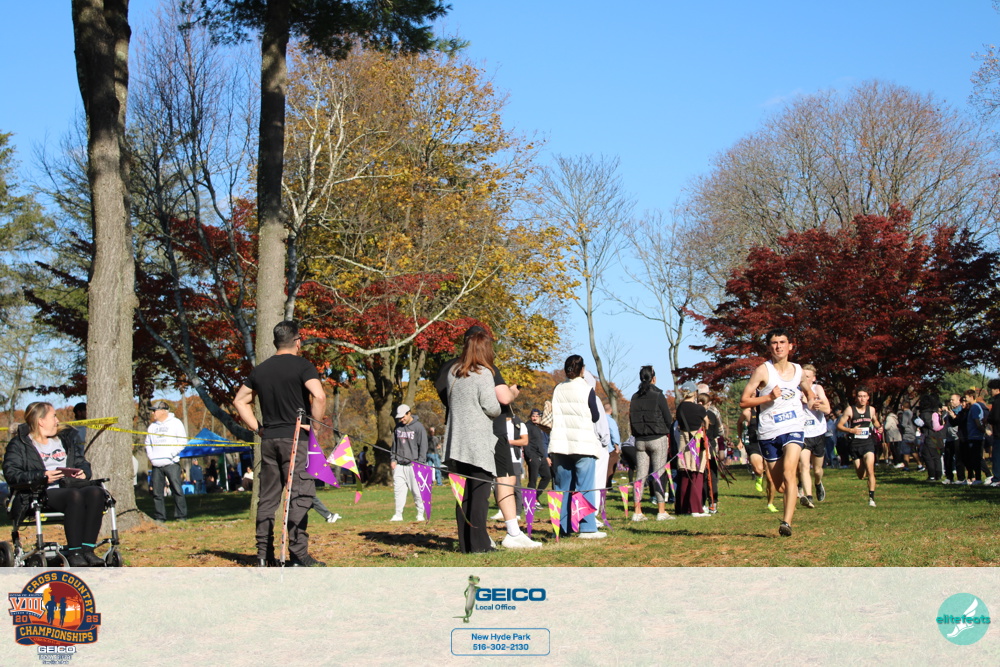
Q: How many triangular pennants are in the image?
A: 15